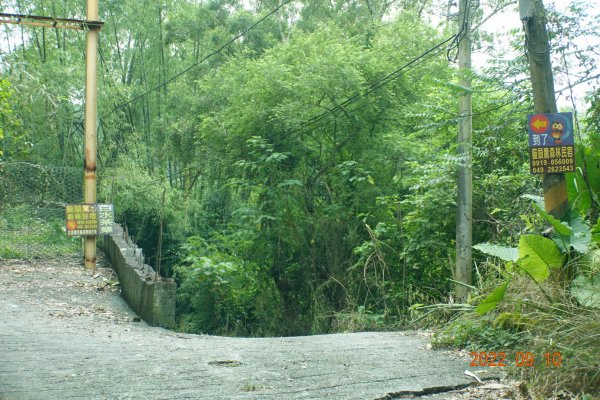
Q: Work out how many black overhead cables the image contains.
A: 3